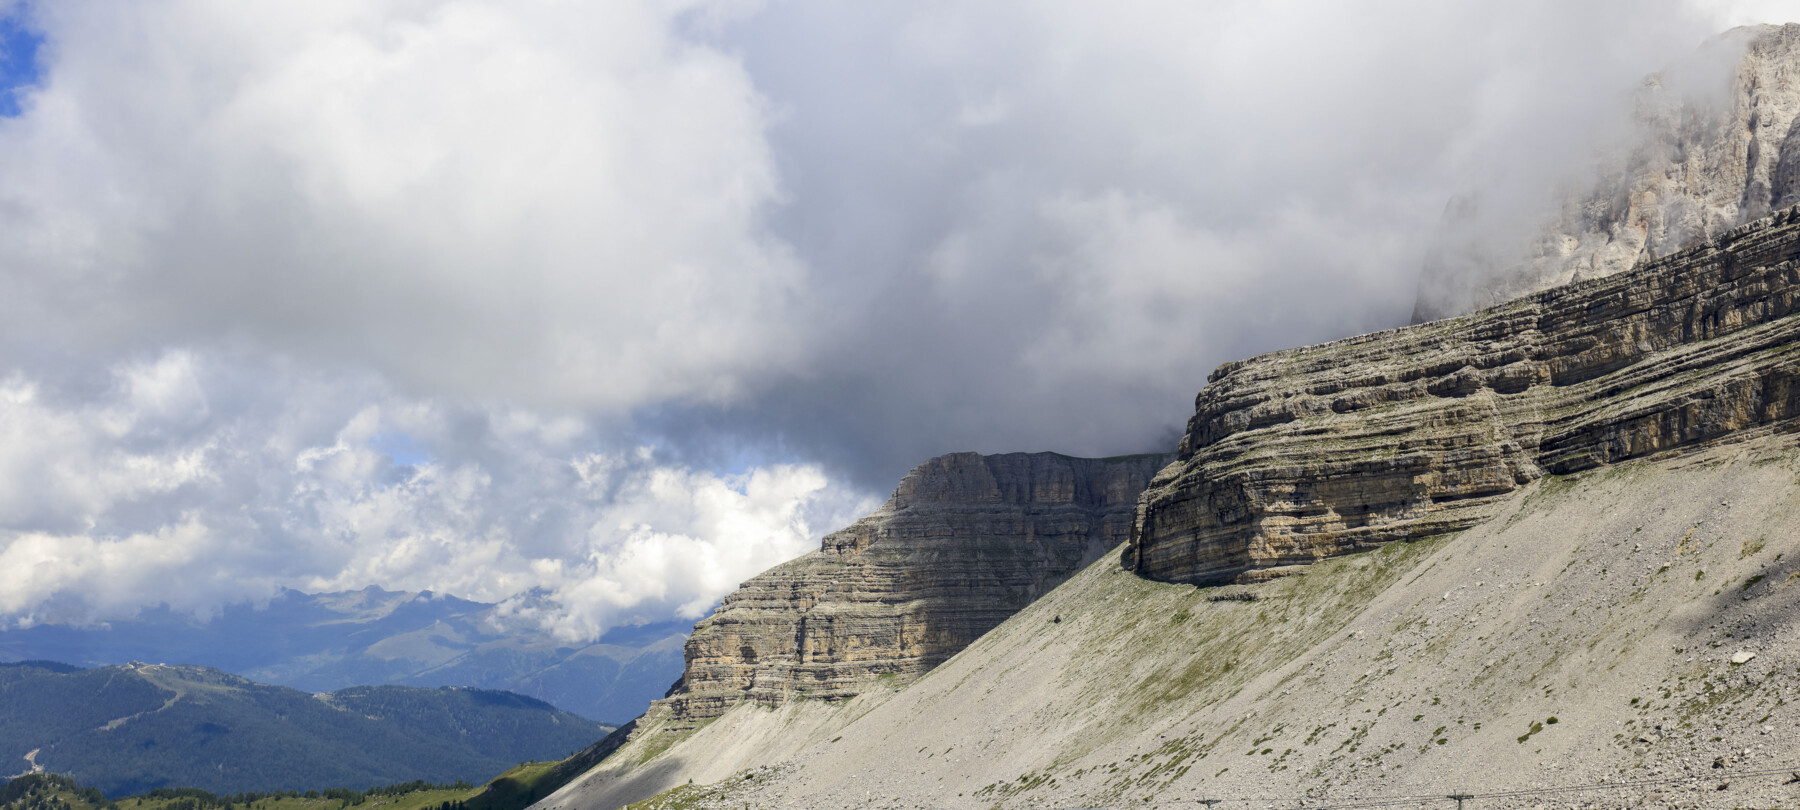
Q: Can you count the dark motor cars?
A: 0